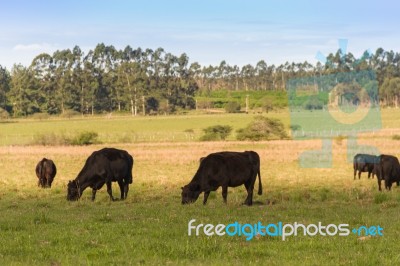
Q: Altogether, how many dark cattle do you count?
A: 5